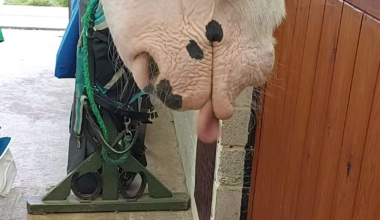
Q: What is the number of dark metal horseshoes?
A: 2